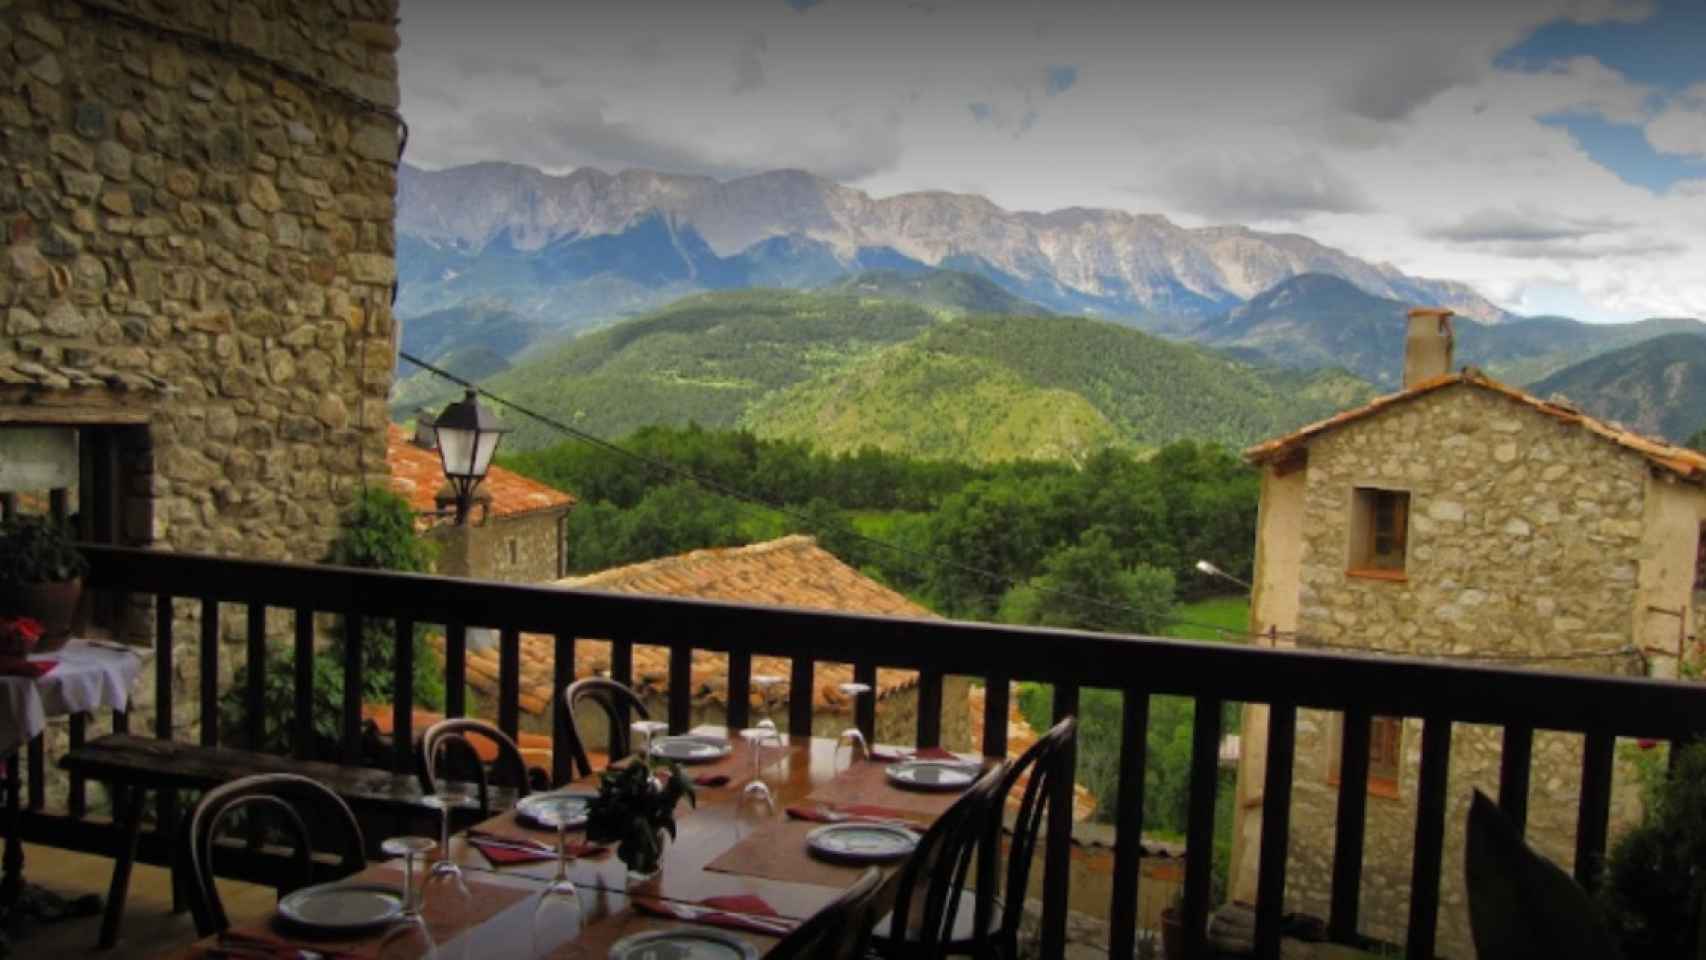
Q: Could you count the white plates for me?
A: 6